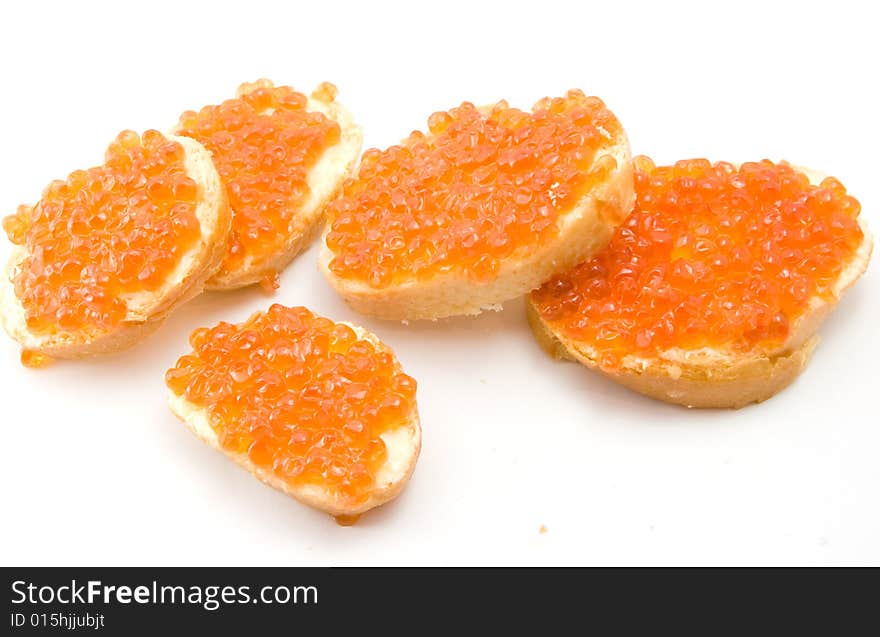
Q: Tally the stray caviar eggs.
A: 3